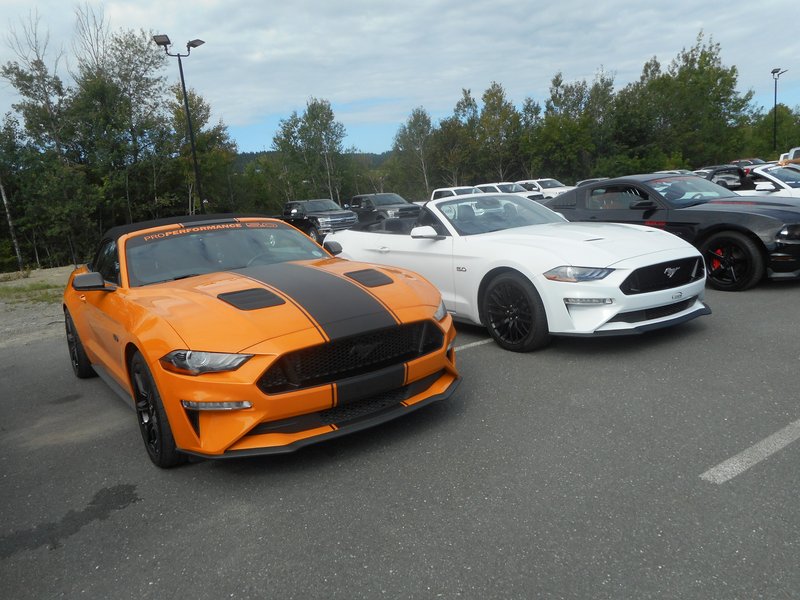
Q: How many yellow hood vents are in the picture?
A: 0